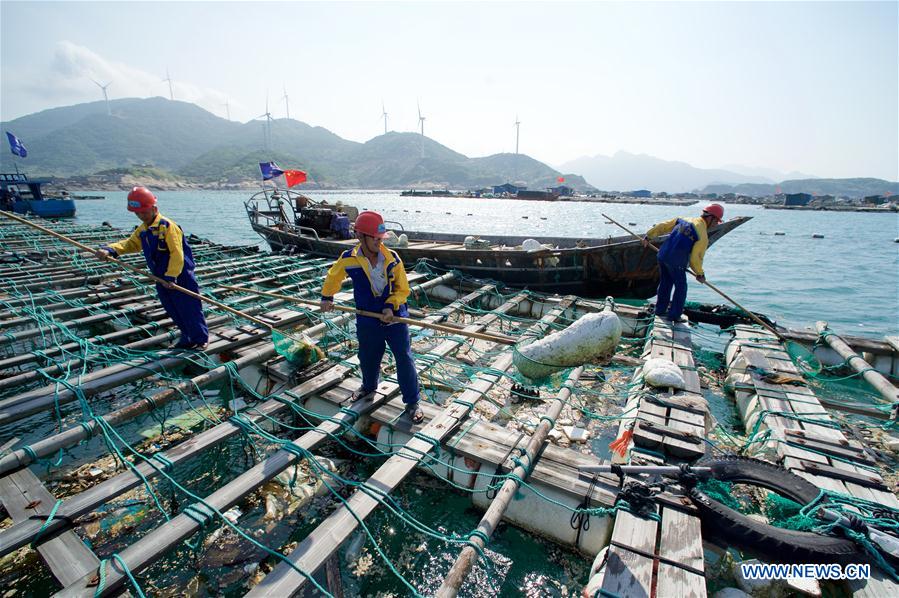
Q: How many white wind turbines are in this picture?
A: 8